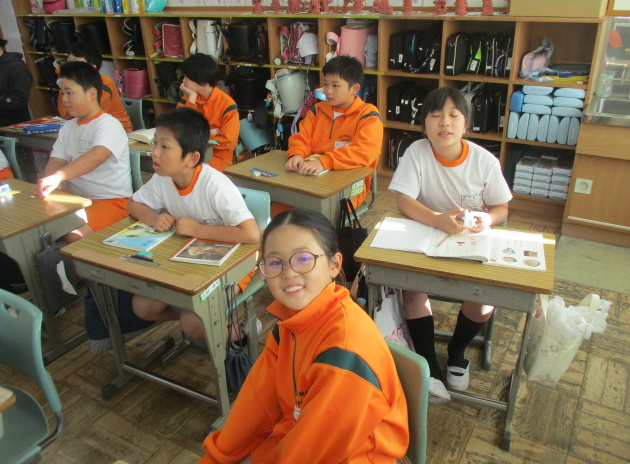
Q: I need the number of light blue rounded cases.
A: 13